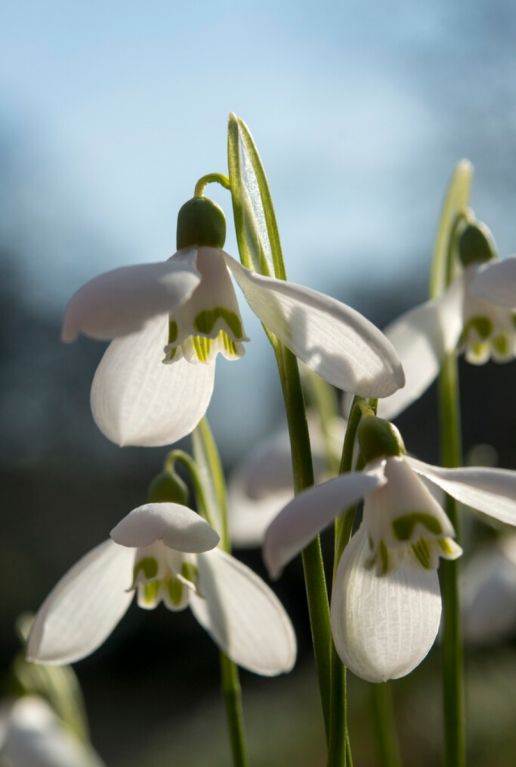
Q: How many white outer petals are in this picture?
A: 11